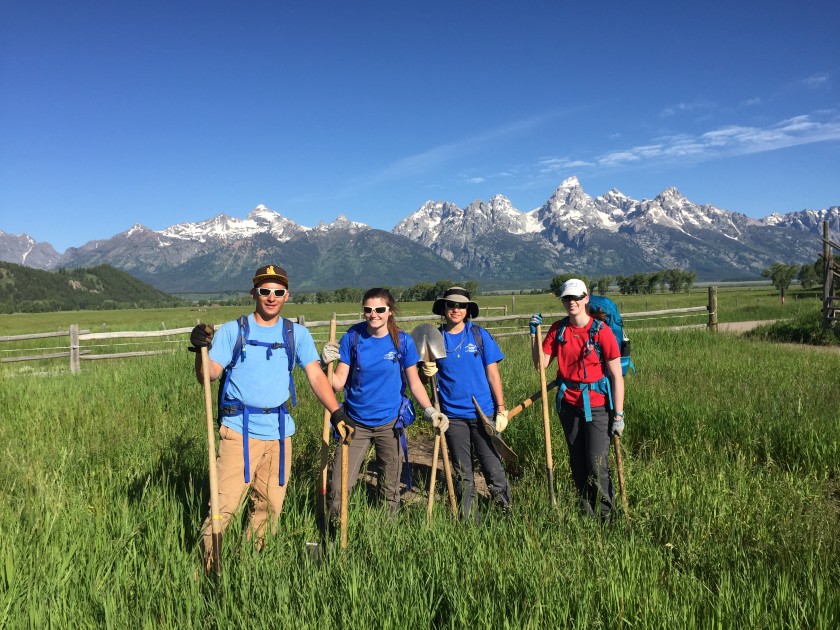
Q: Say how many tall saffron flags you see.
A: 0